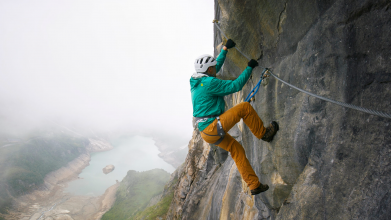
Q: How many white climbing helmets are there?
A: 1